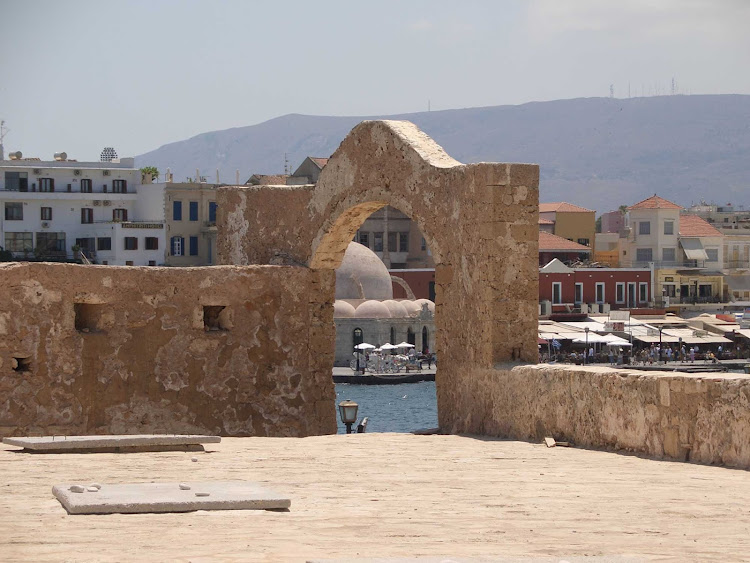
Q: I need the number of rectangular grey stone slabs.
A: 2